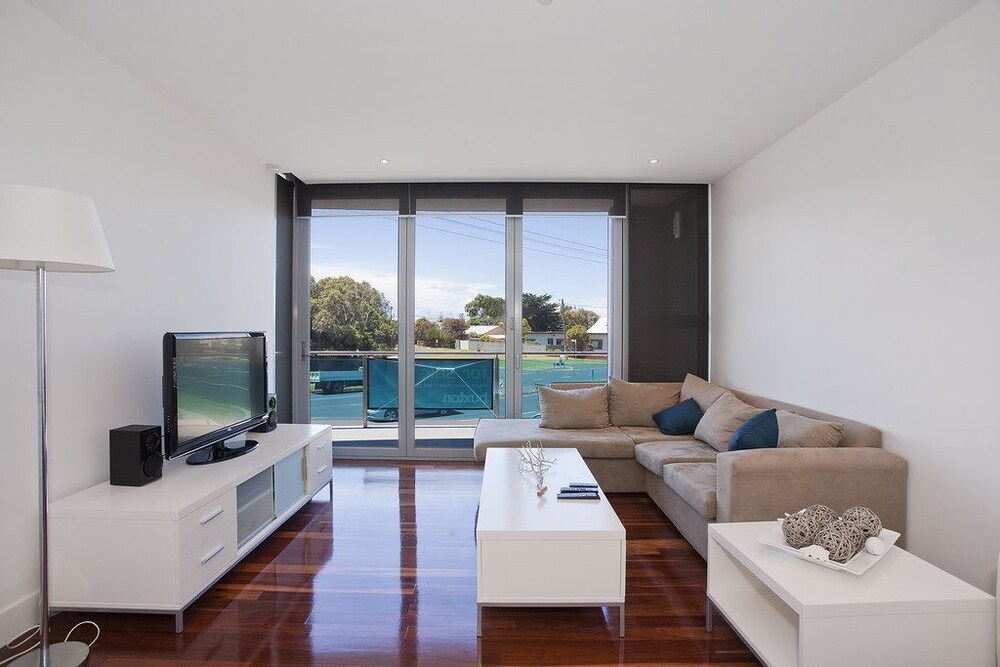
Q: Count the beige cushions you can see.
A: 5